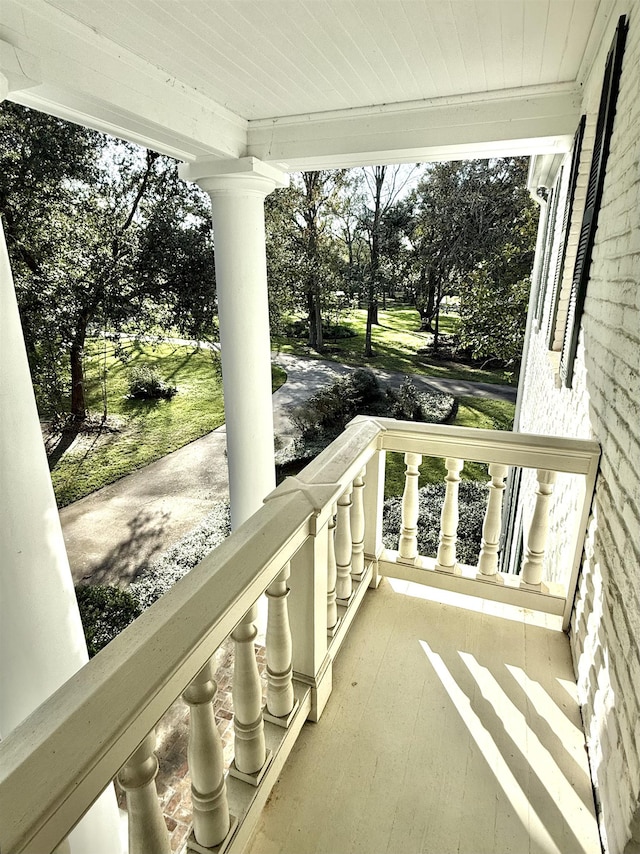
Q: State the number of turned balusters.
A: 11